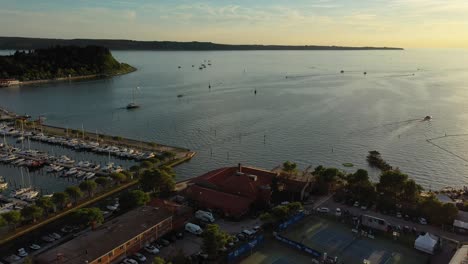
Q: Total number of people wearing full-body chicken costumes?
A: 0